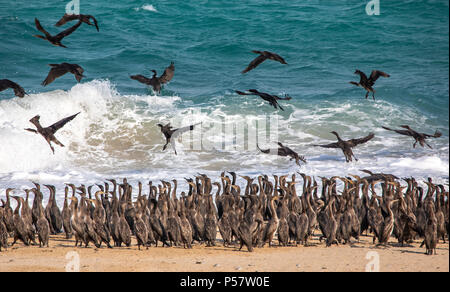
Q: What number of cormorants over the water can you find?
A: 13